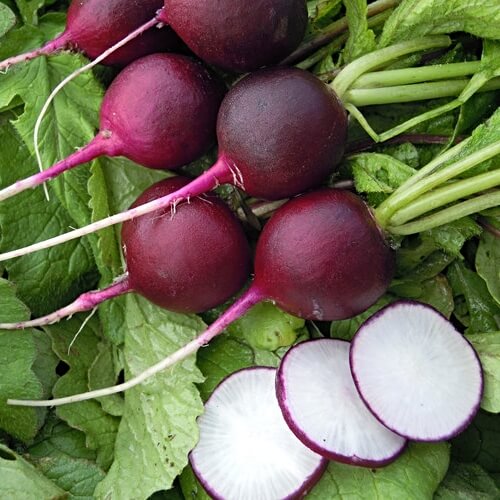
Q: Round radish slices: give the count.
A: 3